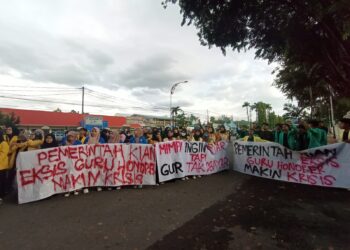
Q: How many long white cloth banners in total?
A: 3